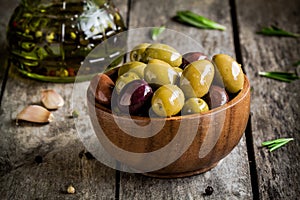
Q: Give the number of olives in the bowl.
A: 14